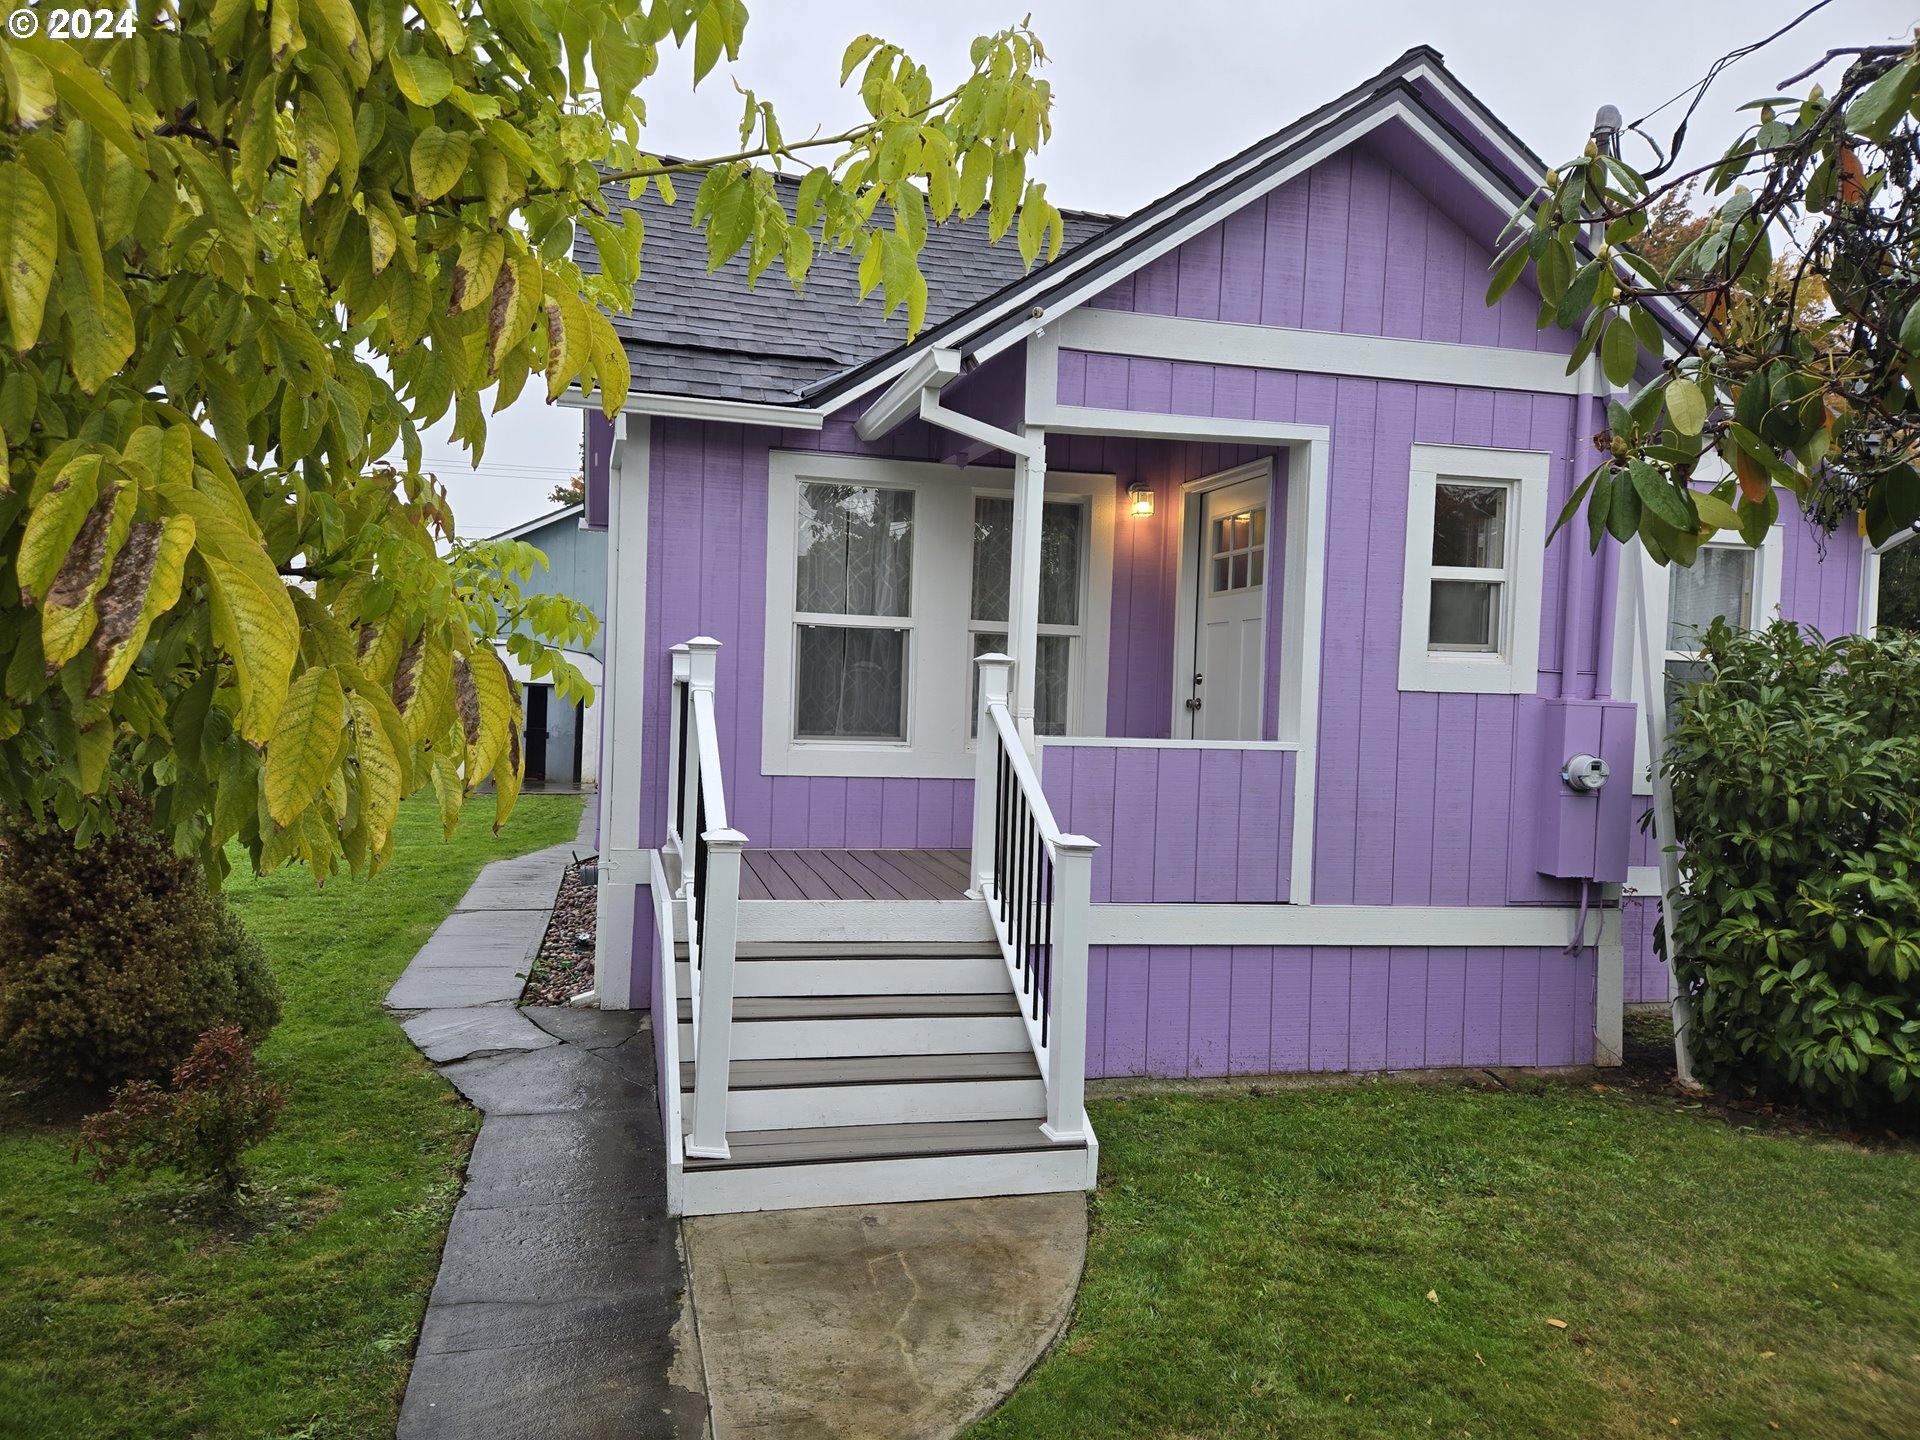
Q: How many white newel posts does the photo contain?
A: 5